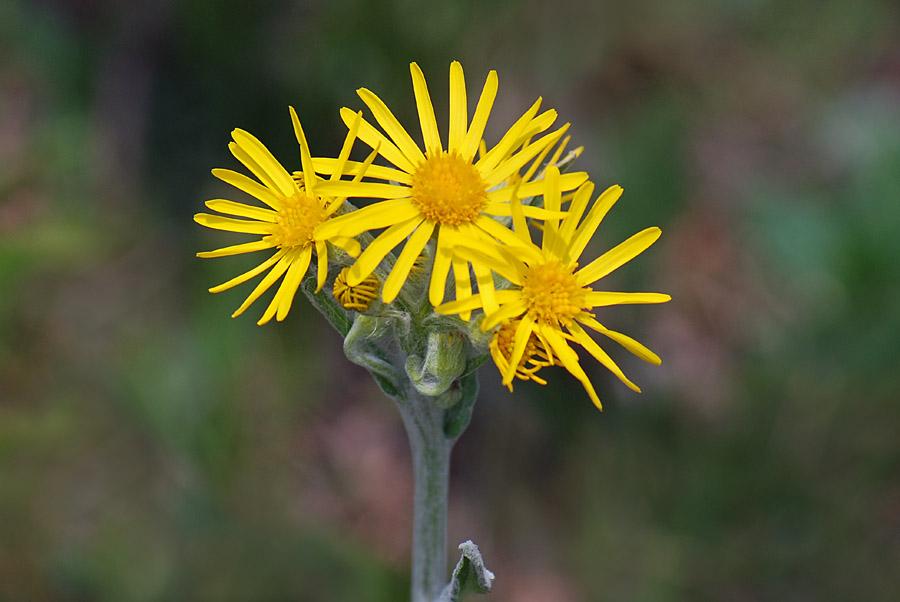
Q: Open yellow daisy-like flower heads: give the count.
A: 3